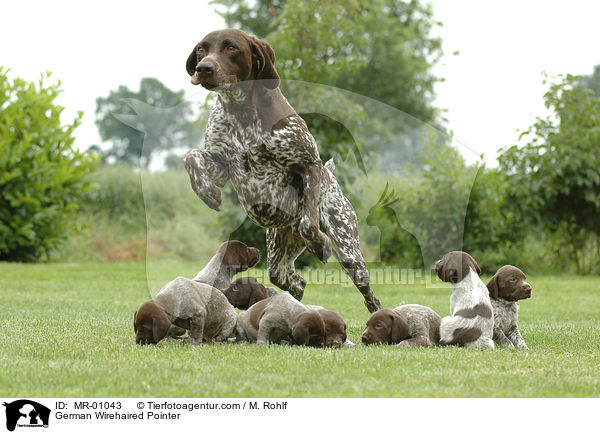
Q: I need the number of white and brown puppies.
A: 8